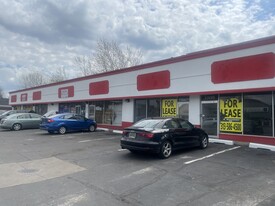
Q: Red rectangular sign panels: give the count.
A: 7